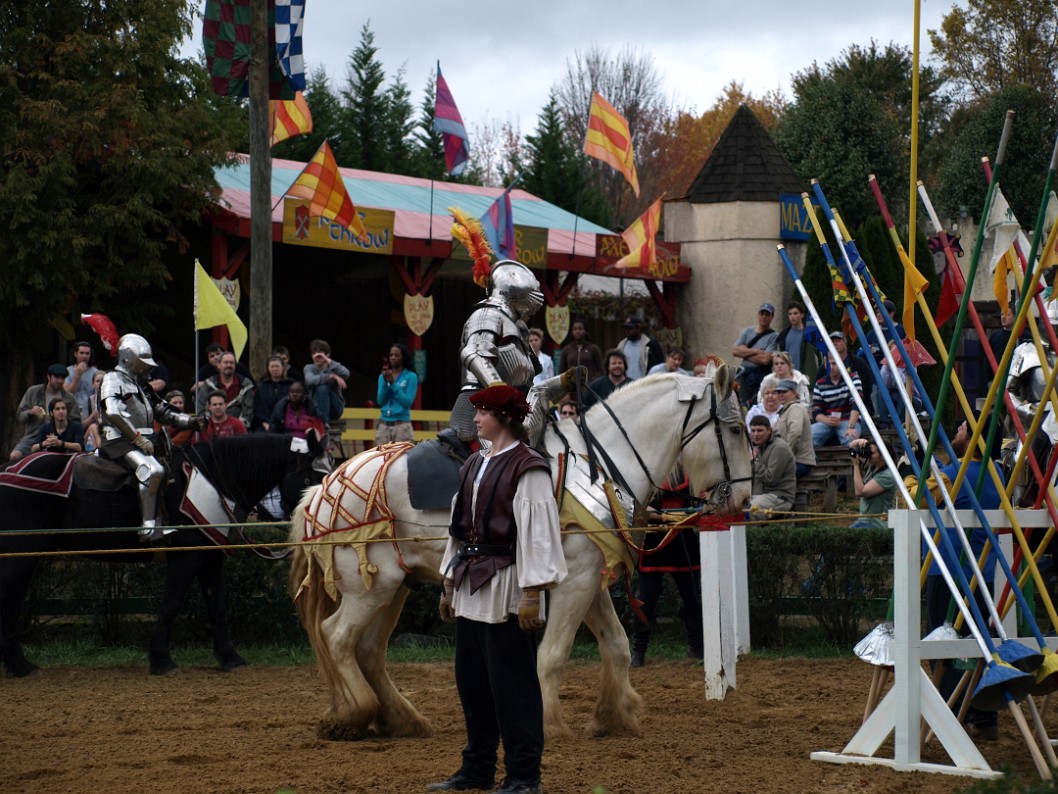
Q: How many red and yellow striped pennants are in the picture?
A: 4